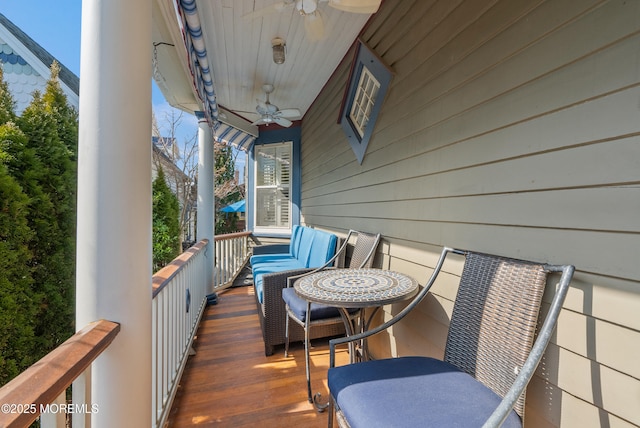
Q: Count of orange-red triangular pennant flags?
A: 0